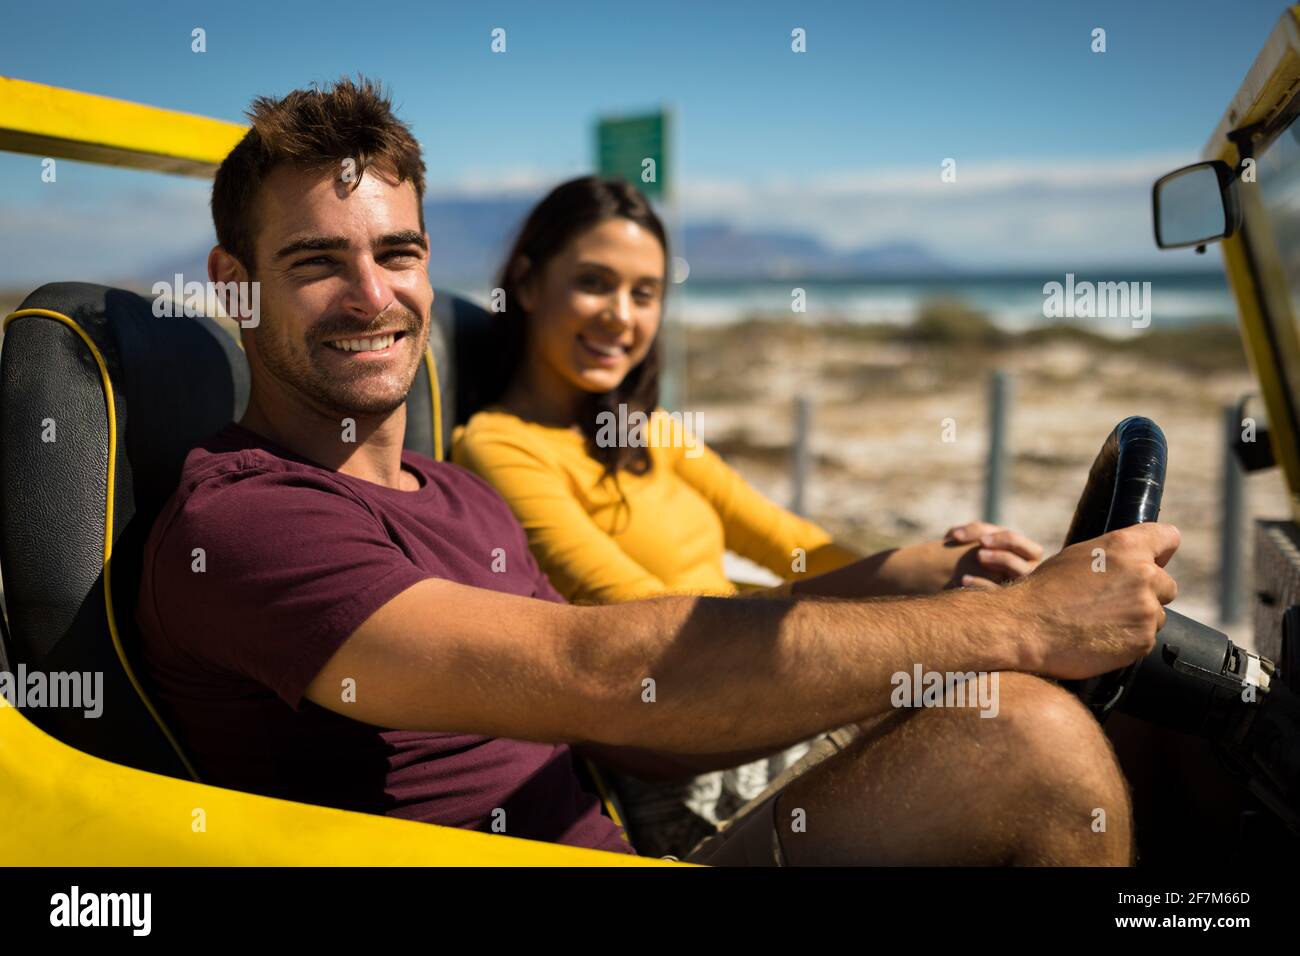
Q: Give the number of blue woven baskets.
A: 0